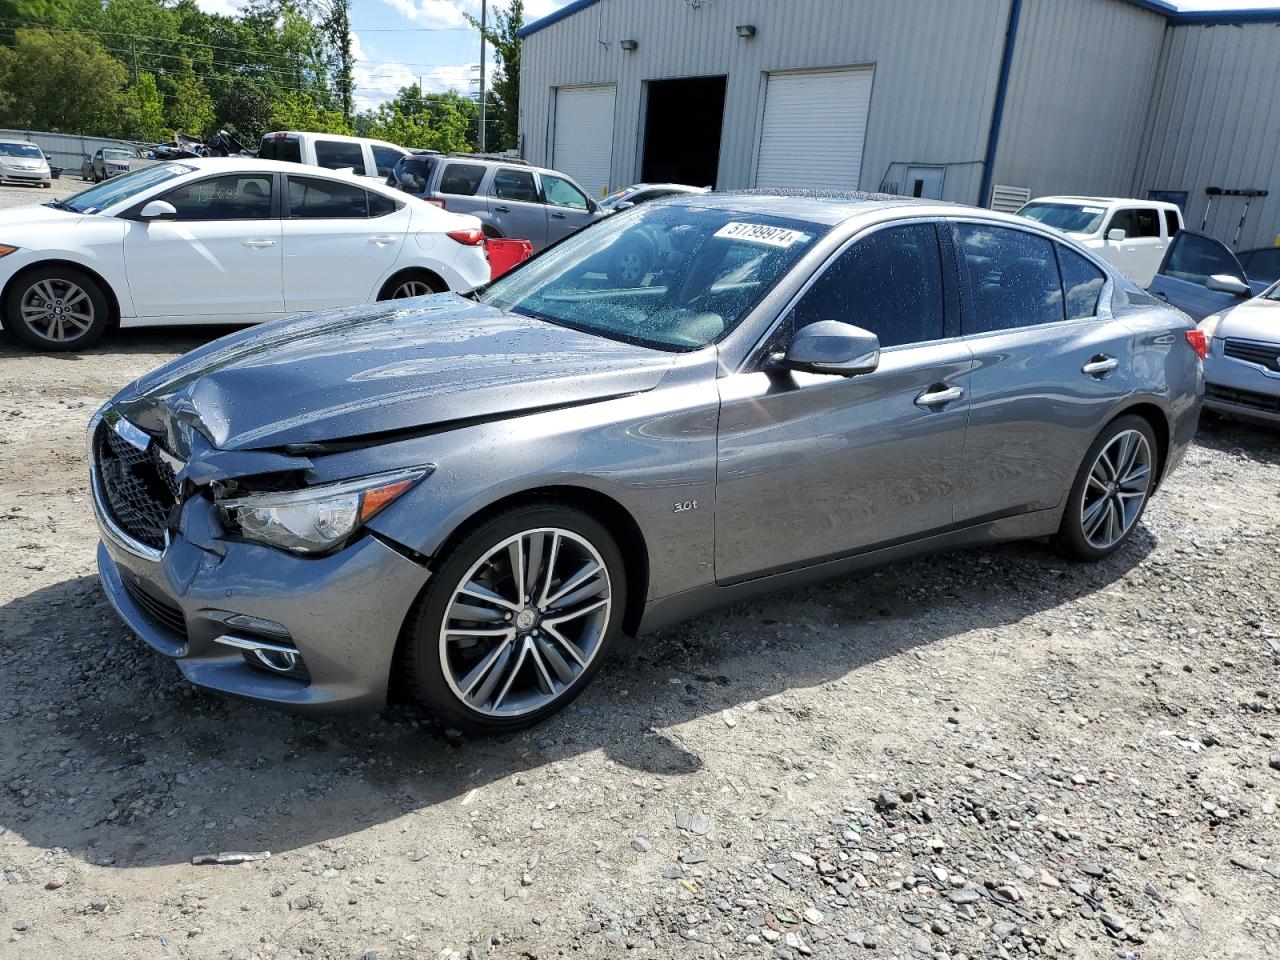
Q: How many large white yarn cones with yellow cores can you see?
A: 0